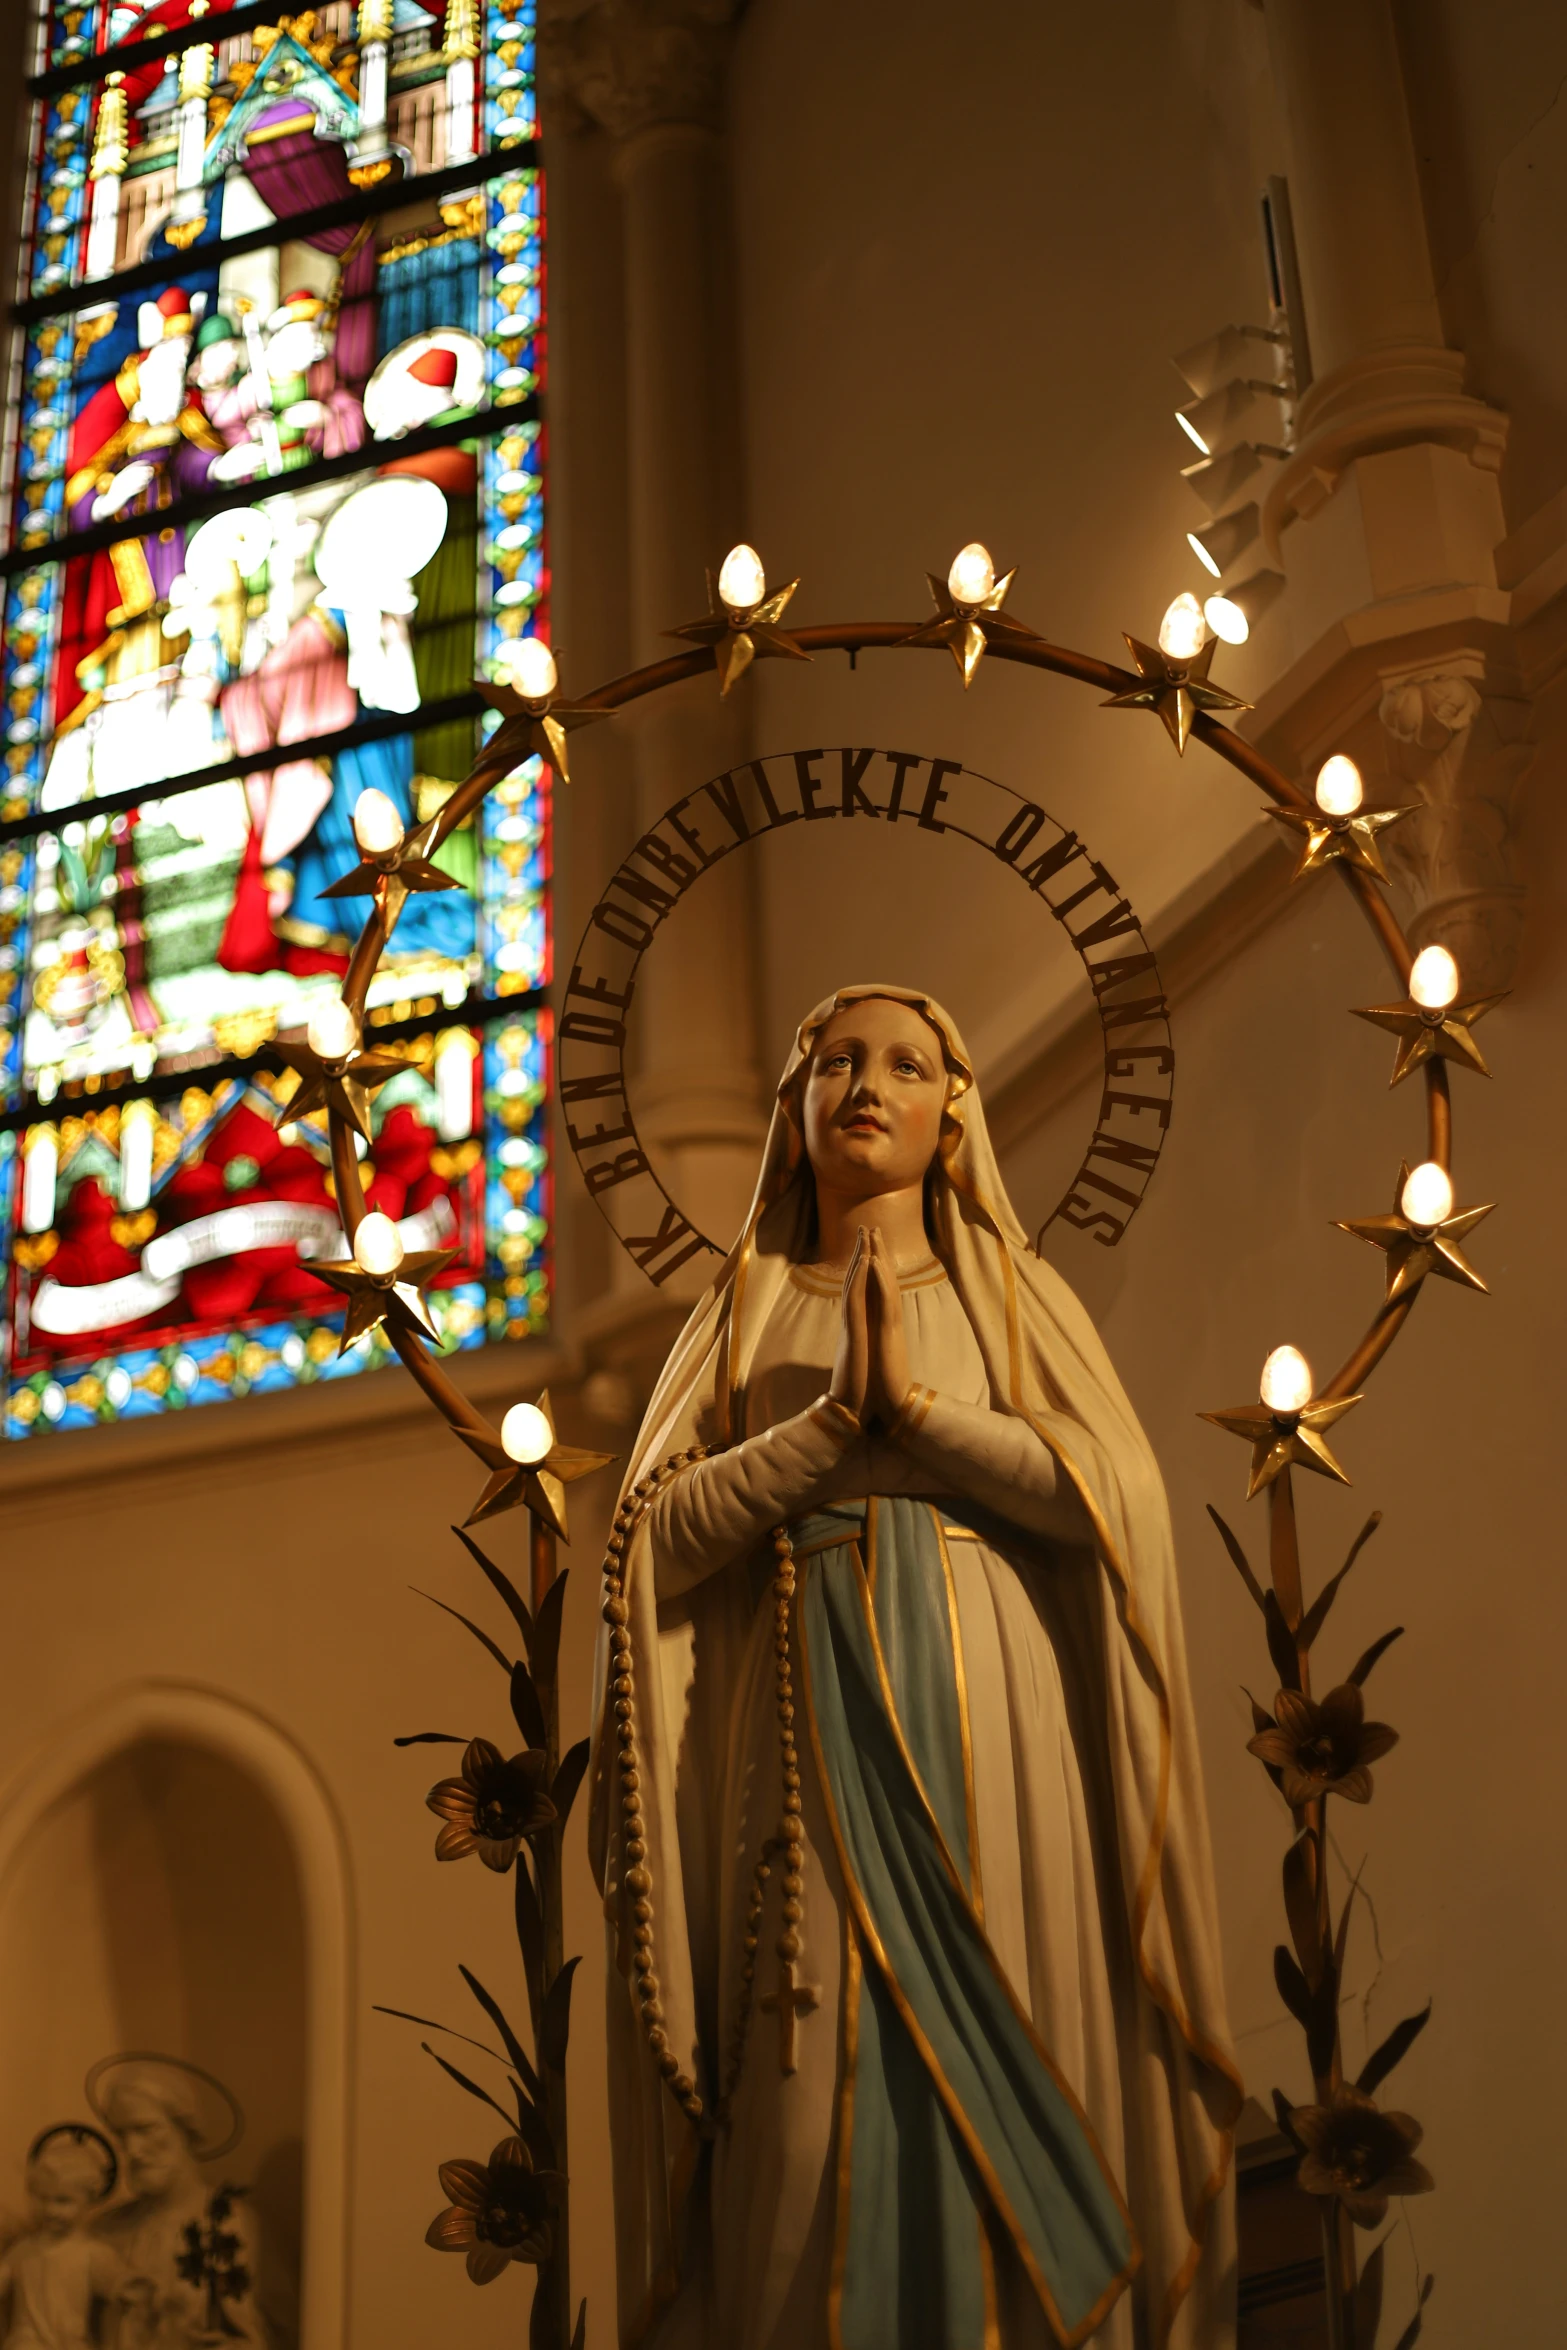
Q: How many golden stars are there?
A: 12